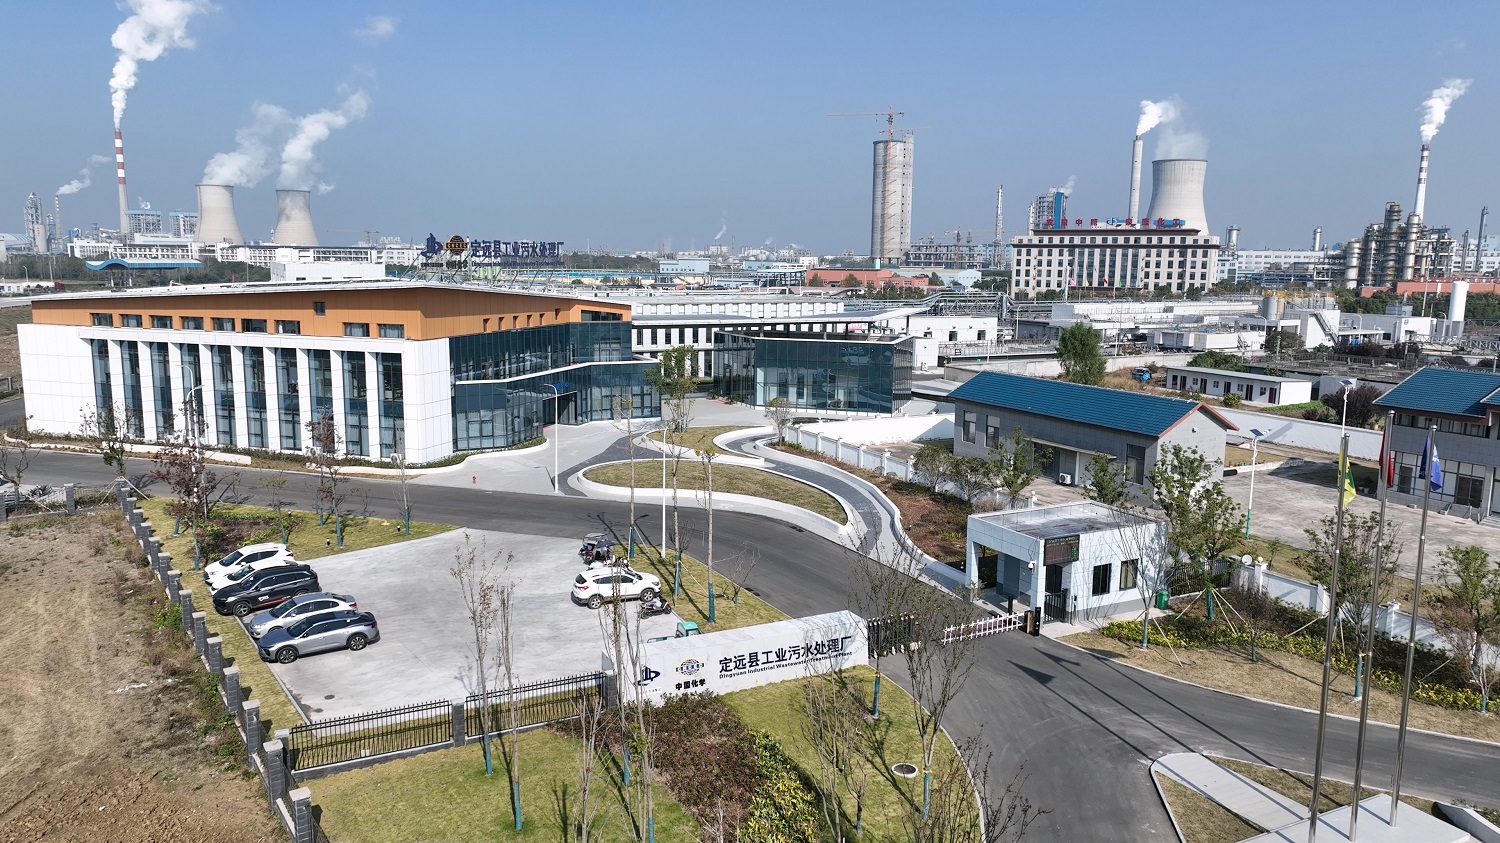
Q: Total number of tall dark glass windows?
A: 10